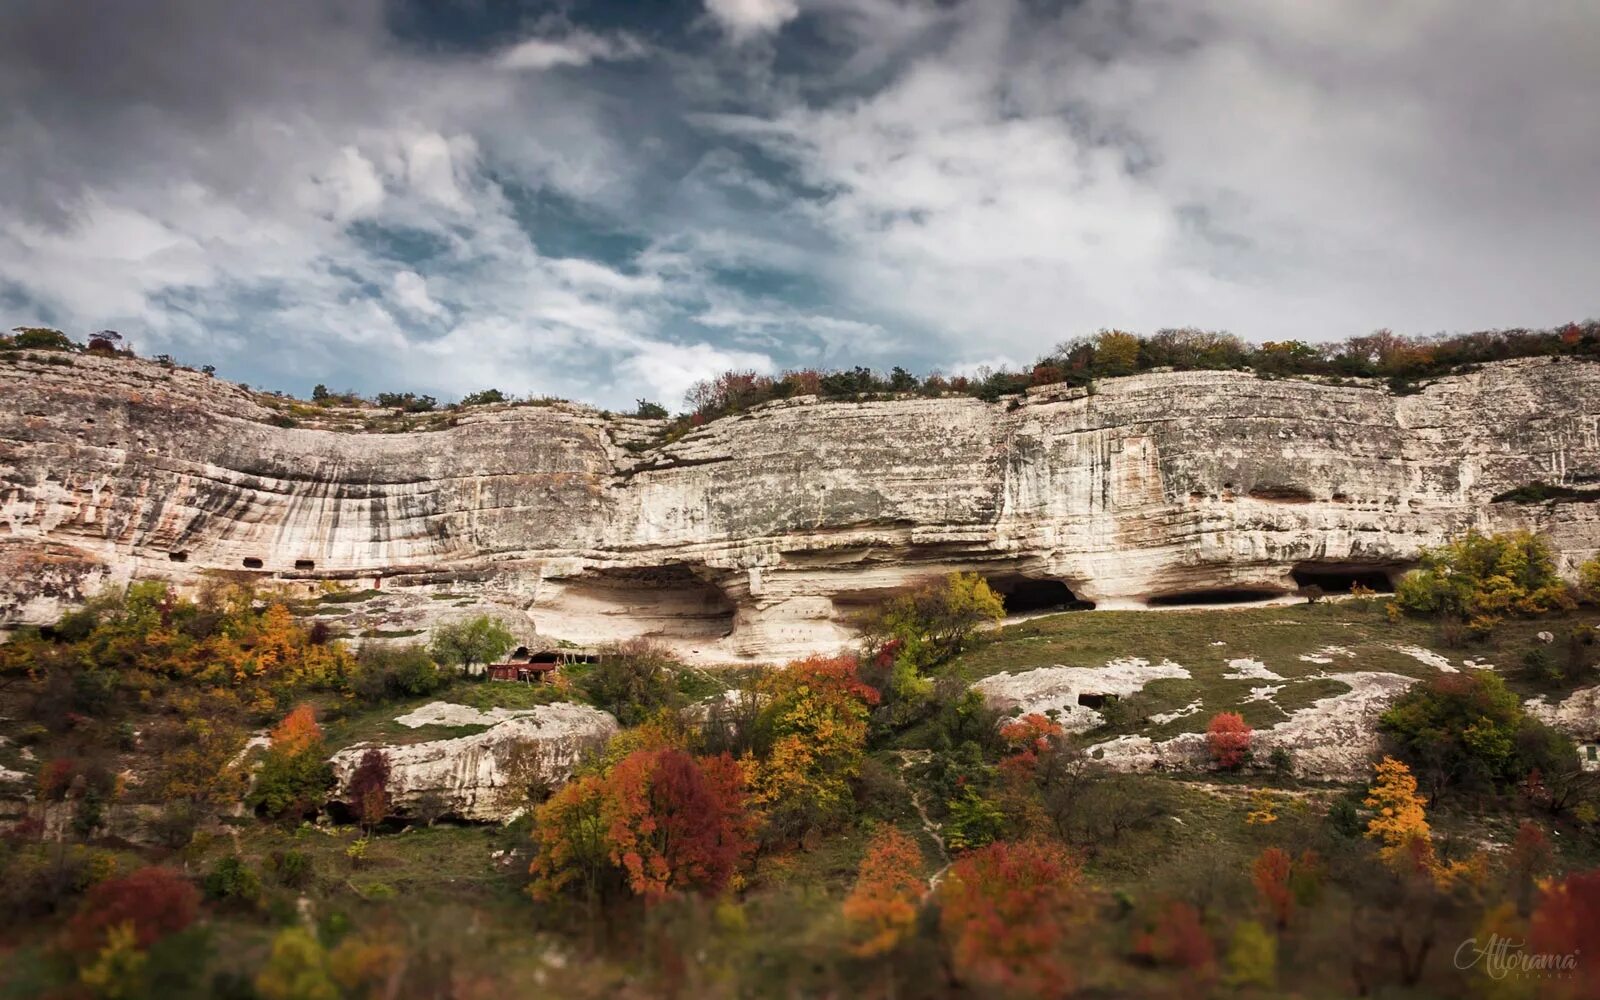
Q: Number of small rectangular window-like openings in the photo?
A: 3